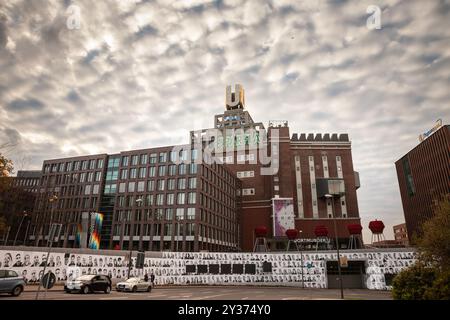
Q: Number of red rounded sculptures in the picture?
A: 5